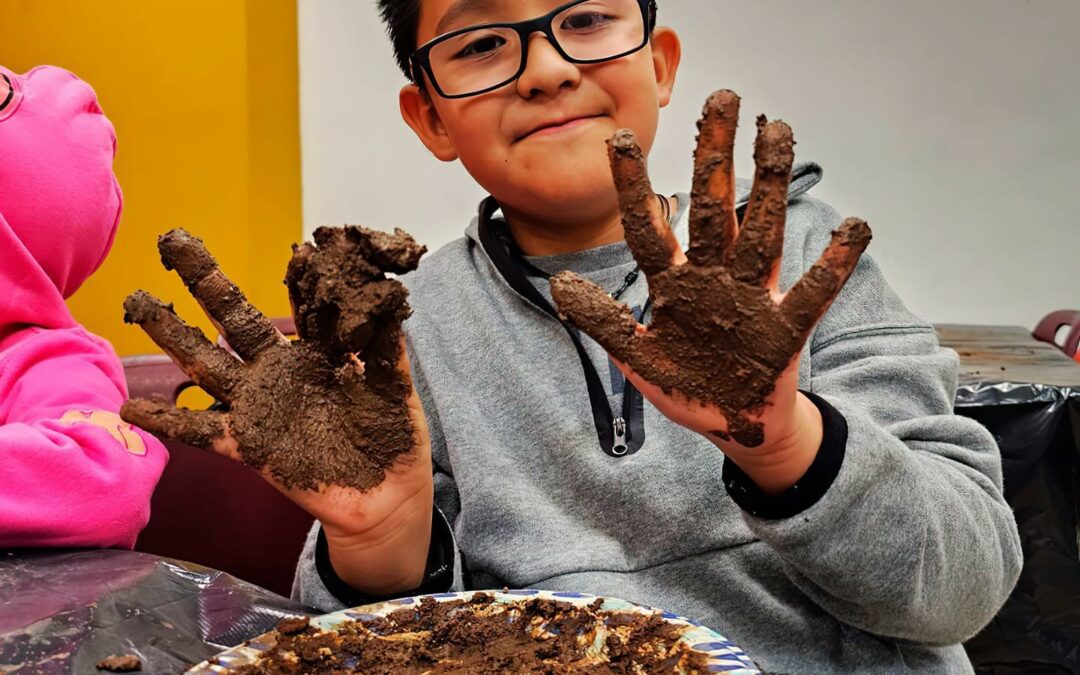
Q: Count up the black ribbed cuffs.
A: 2